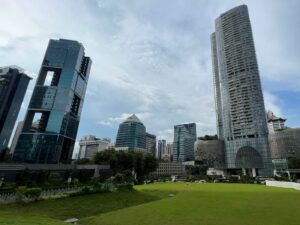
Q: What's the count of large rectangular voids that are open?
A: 2